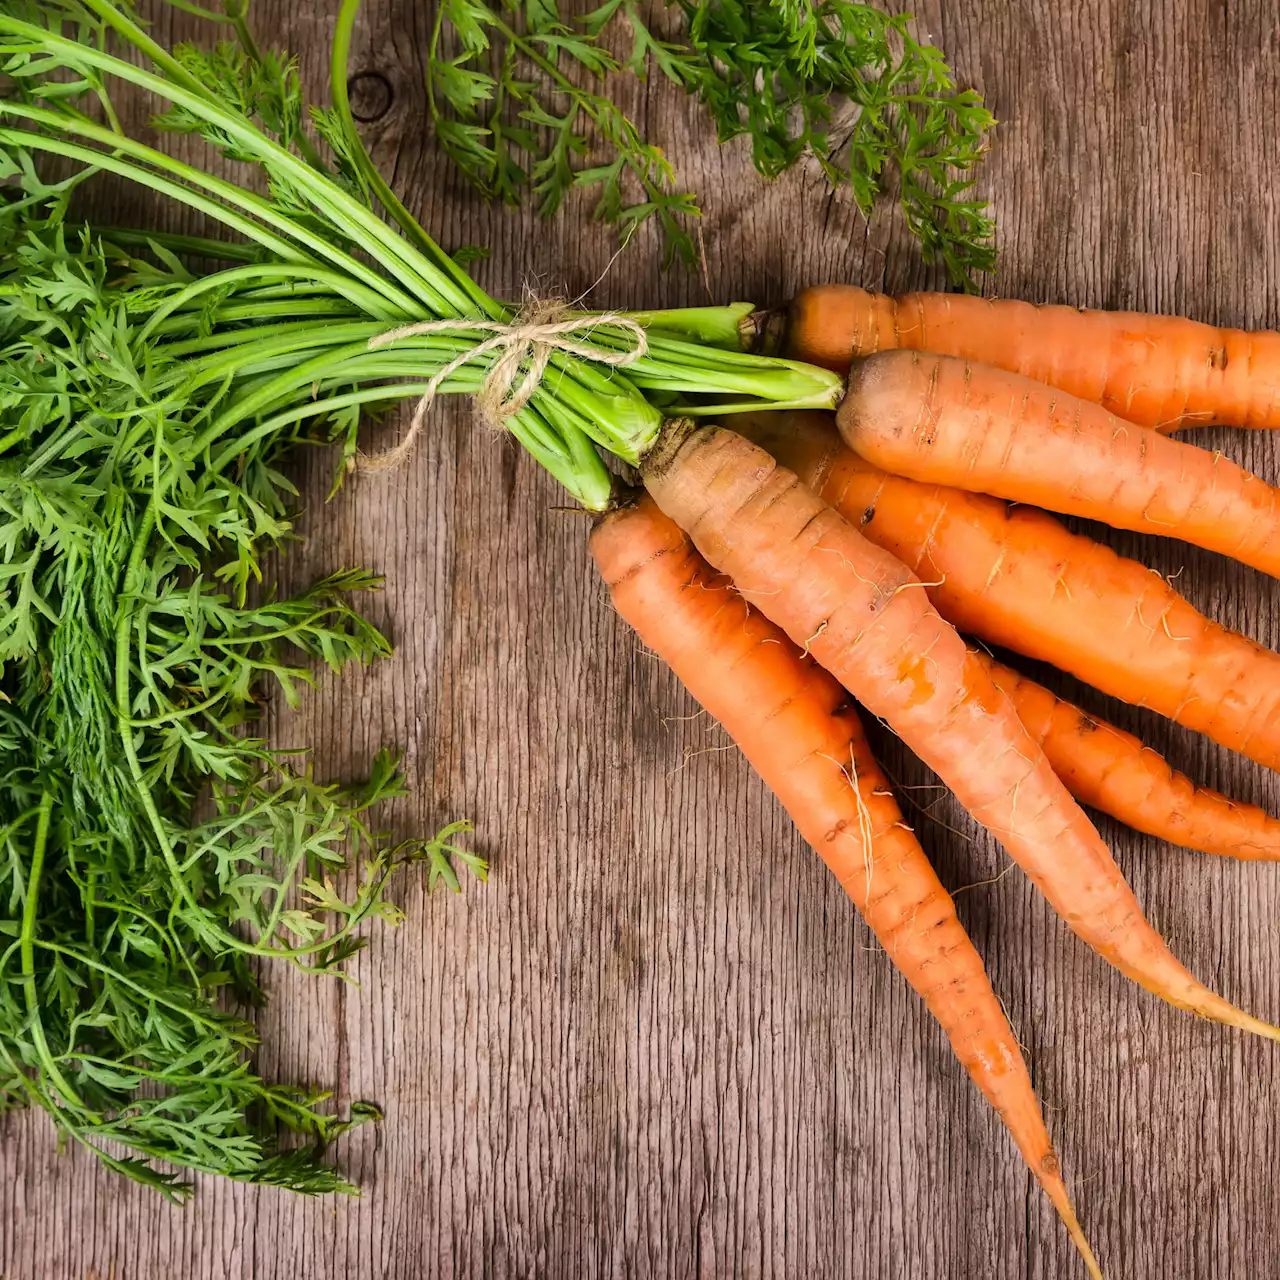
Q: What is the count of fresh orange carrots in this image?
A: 6